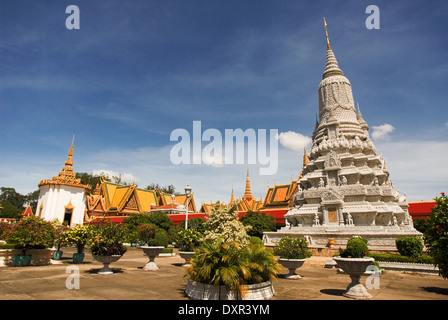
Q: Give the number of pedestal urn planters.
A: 5